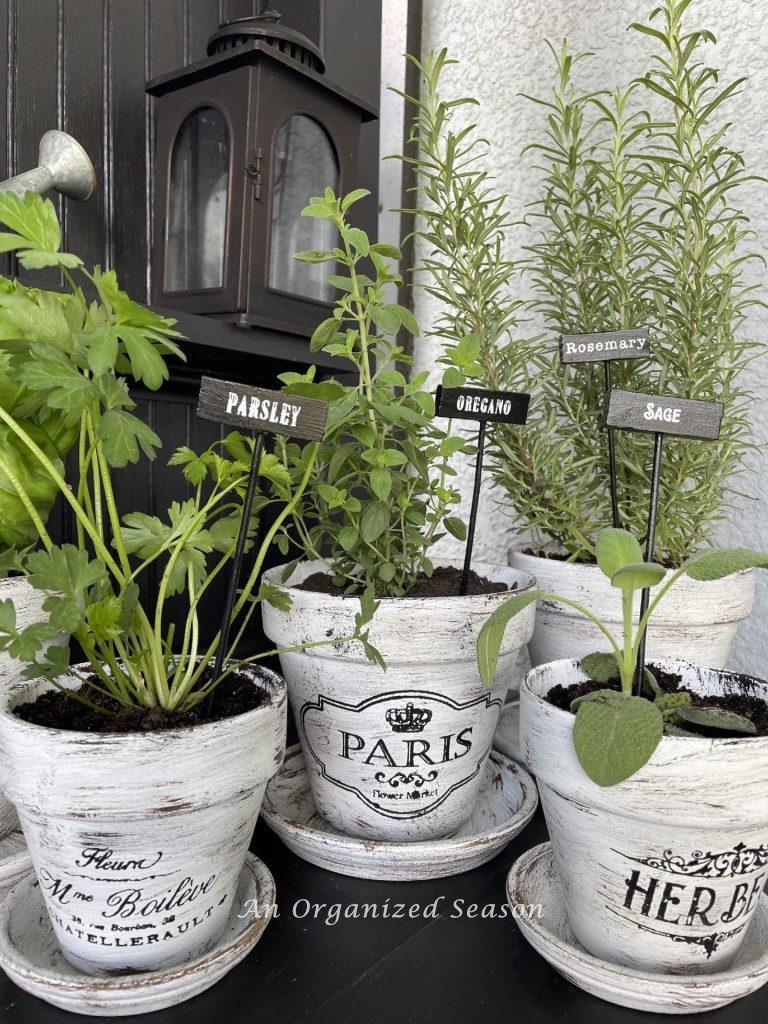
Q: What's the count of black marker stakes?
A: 4